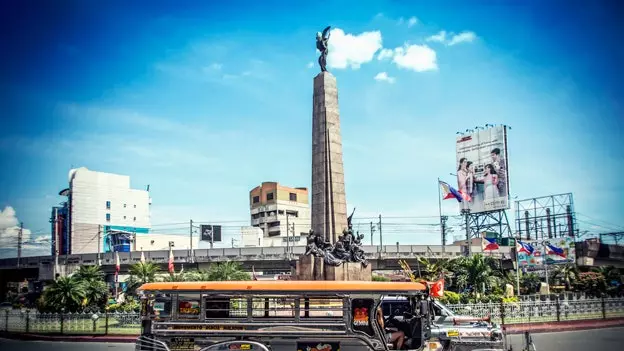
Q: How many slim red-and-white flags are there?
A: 3